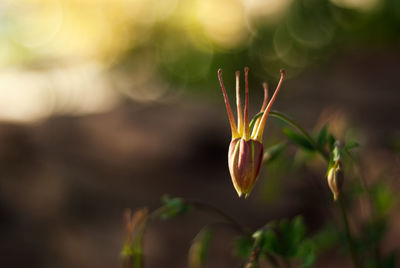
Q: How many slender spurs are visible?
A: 5